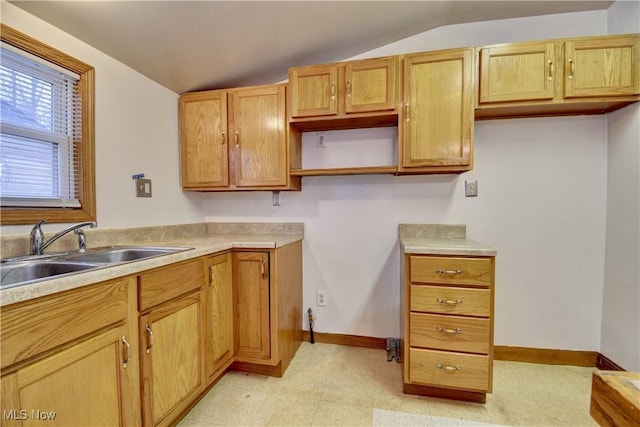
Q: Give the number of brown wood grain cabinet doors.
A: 11